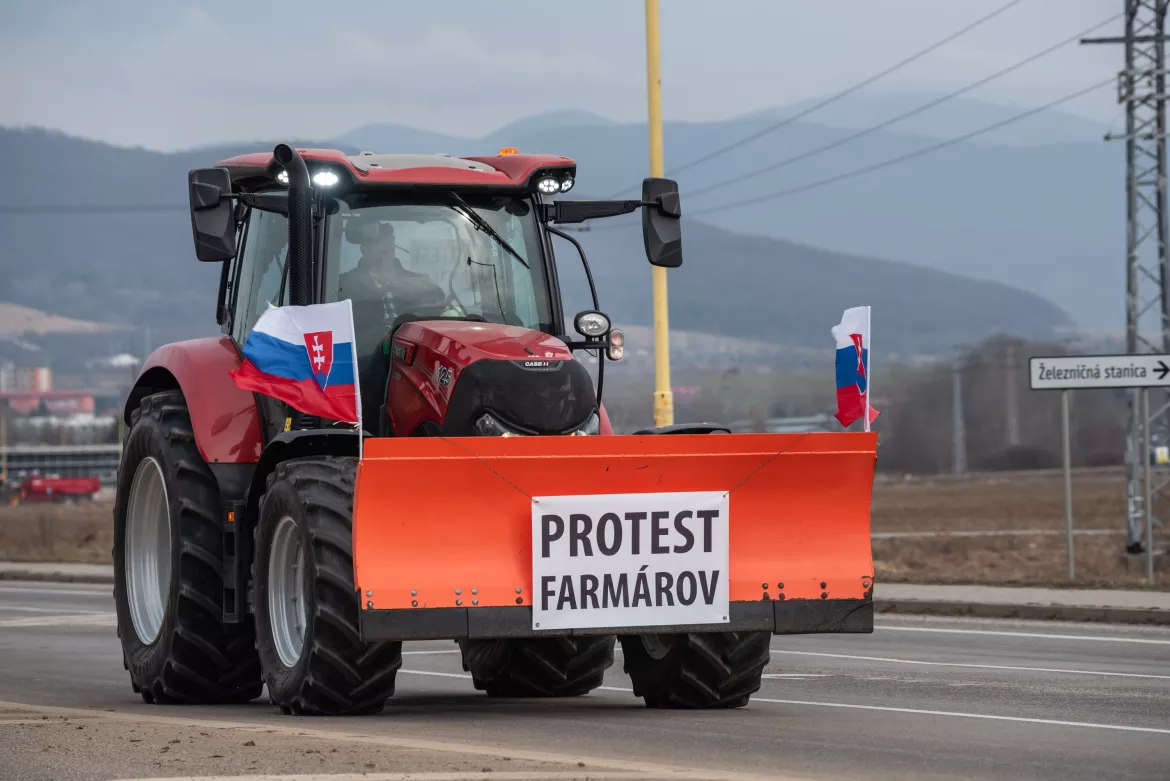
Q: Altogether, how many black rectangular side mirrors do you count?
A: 2